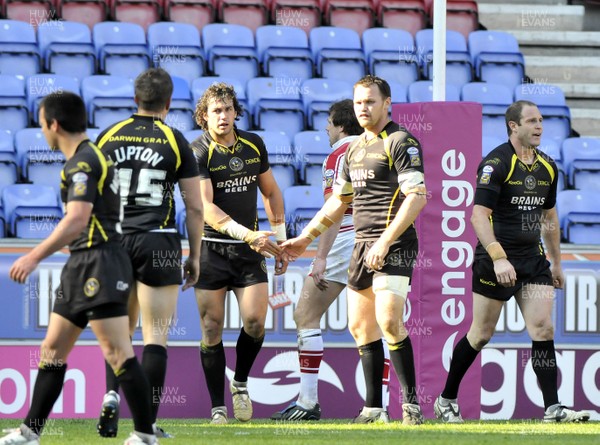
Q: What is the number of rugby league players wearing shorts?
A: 6